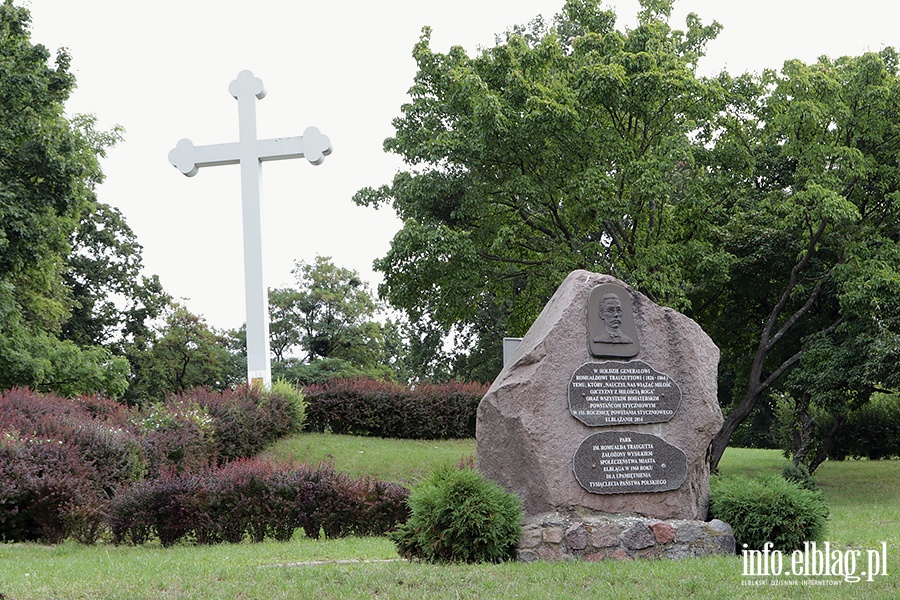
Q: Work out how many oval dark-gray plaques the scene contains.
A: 2